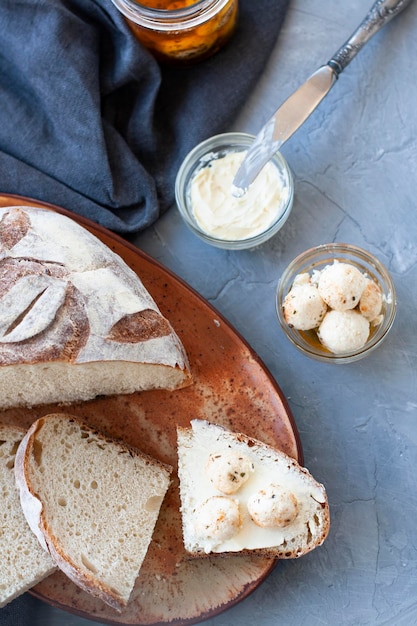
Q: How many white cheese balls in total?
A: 7